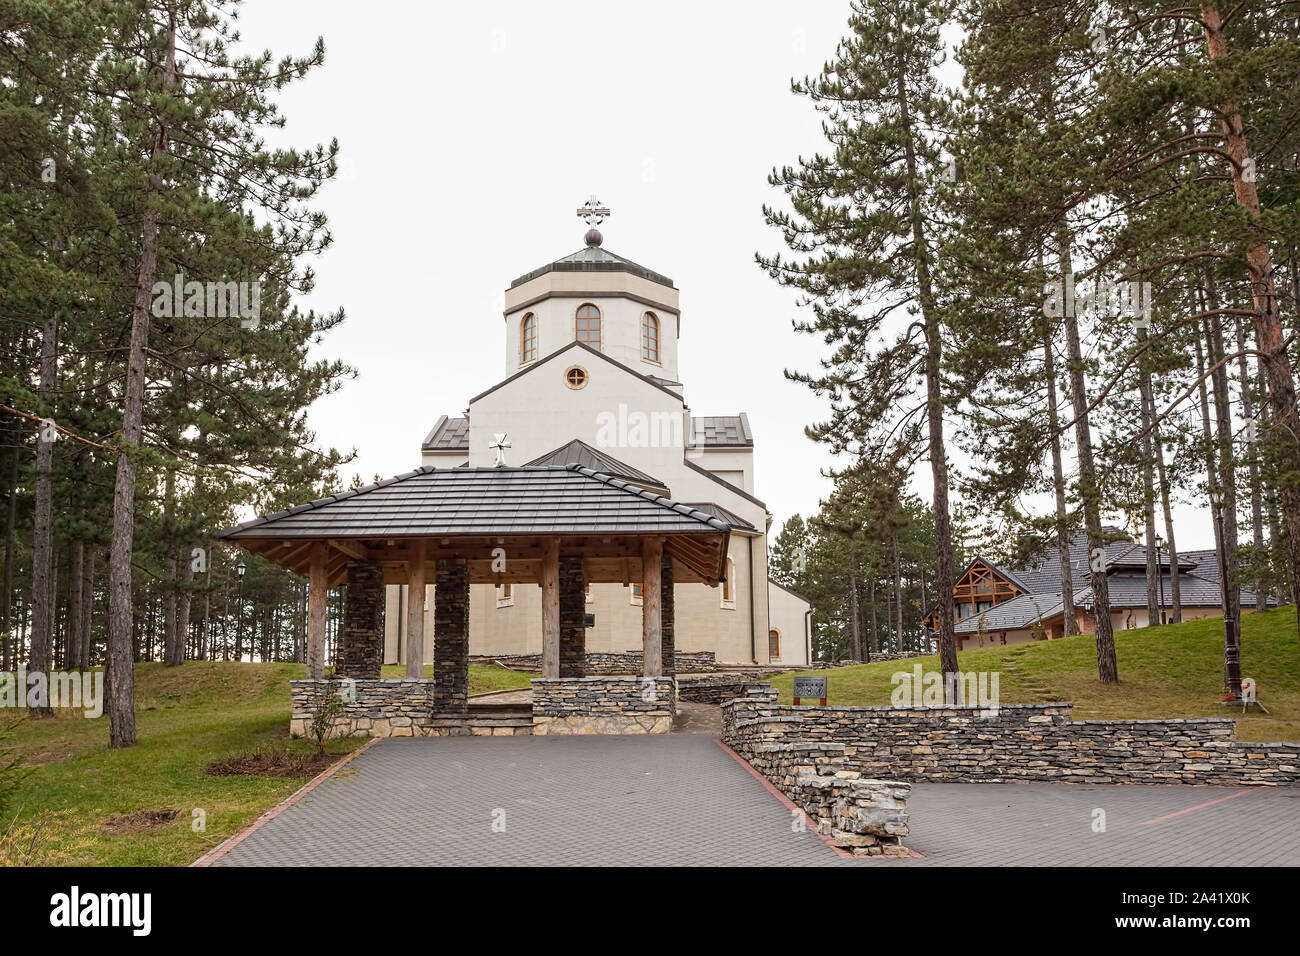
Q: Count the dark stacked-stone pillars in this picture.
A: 4